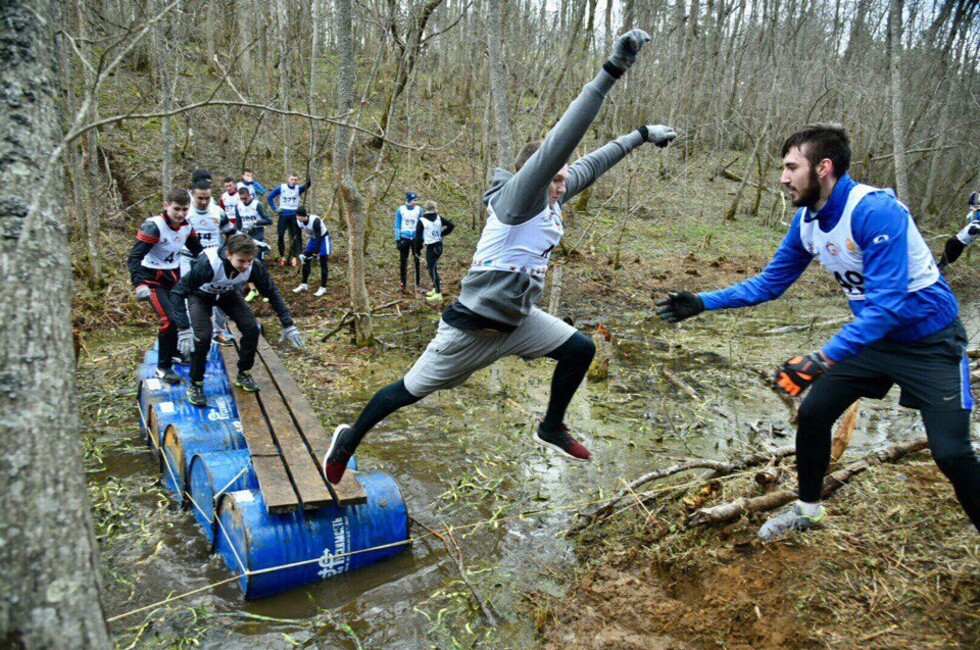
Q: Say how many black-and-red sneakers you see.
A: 2